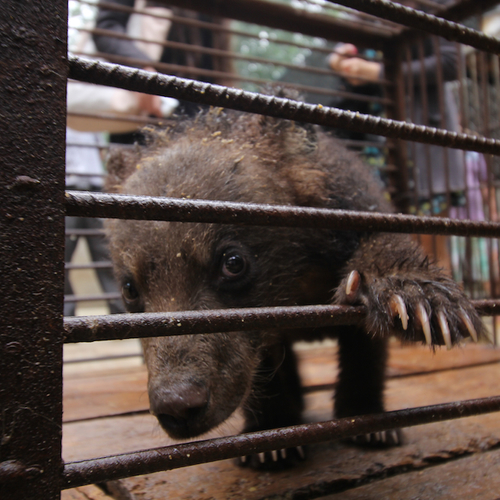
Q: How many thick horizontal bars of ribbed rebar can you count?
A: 5